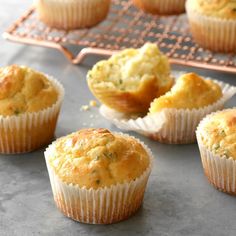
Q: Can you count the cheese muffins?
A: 7